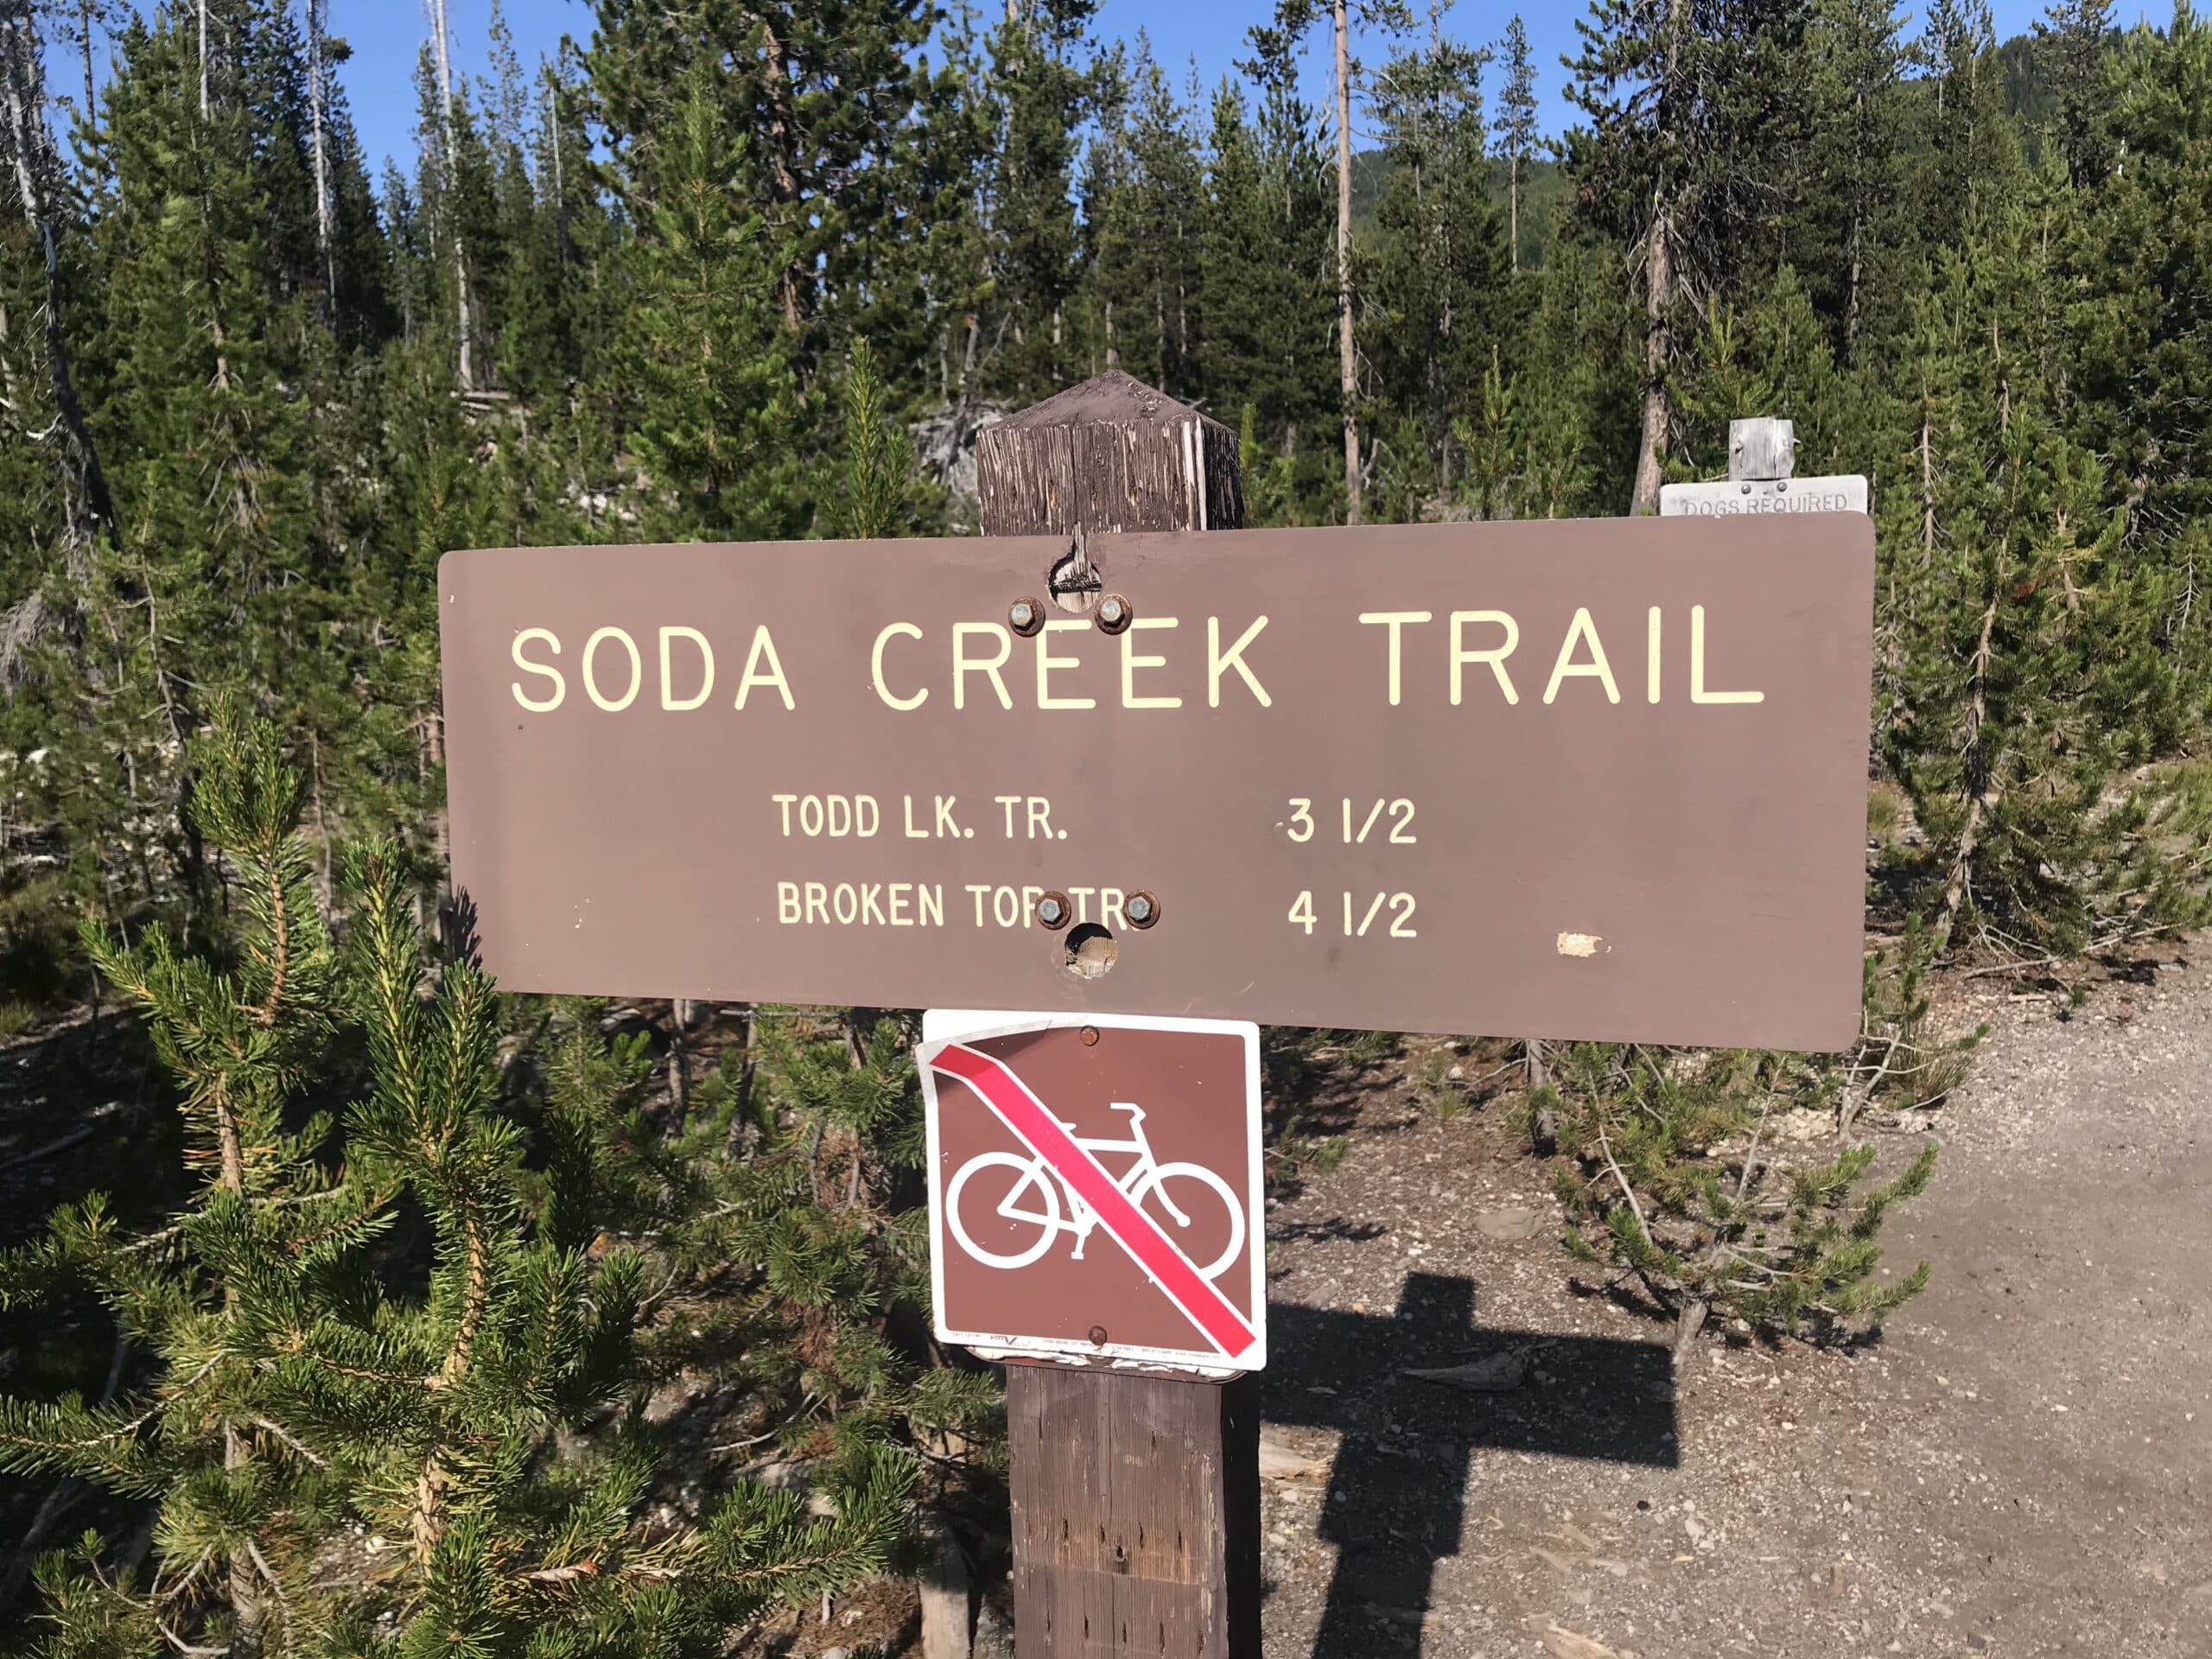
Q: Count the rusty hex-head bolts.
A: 4